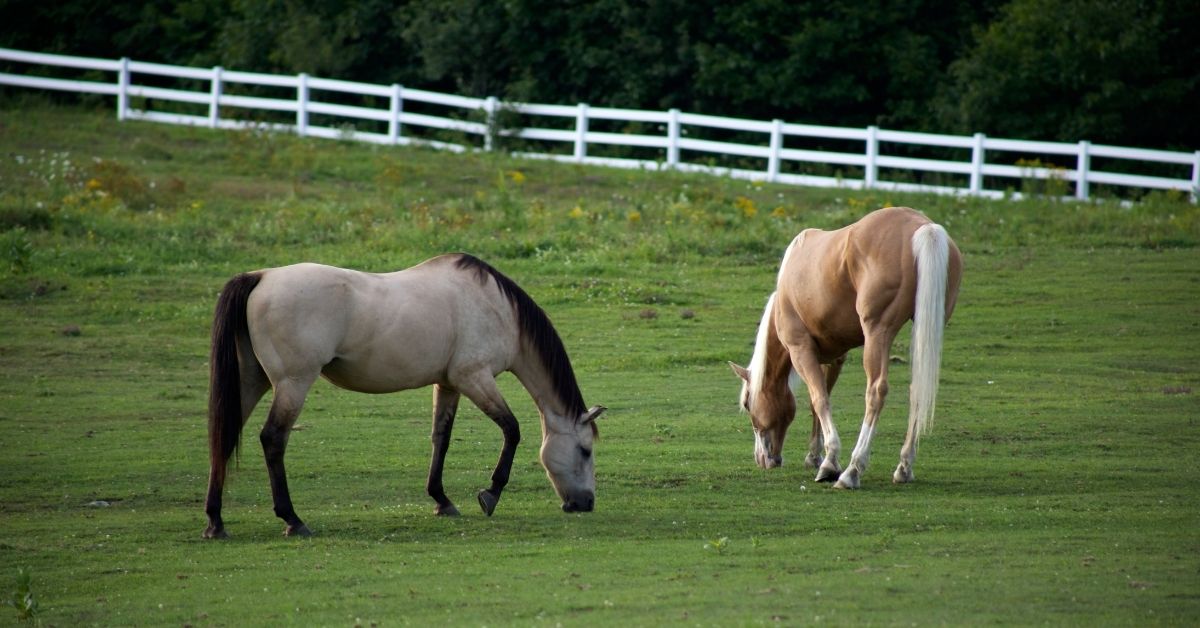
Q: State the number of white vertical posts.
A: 12